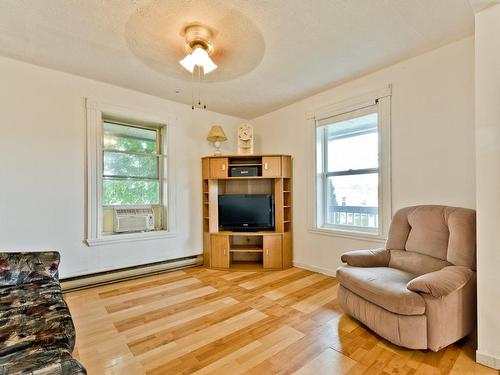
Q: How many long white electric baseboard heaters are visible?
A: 1